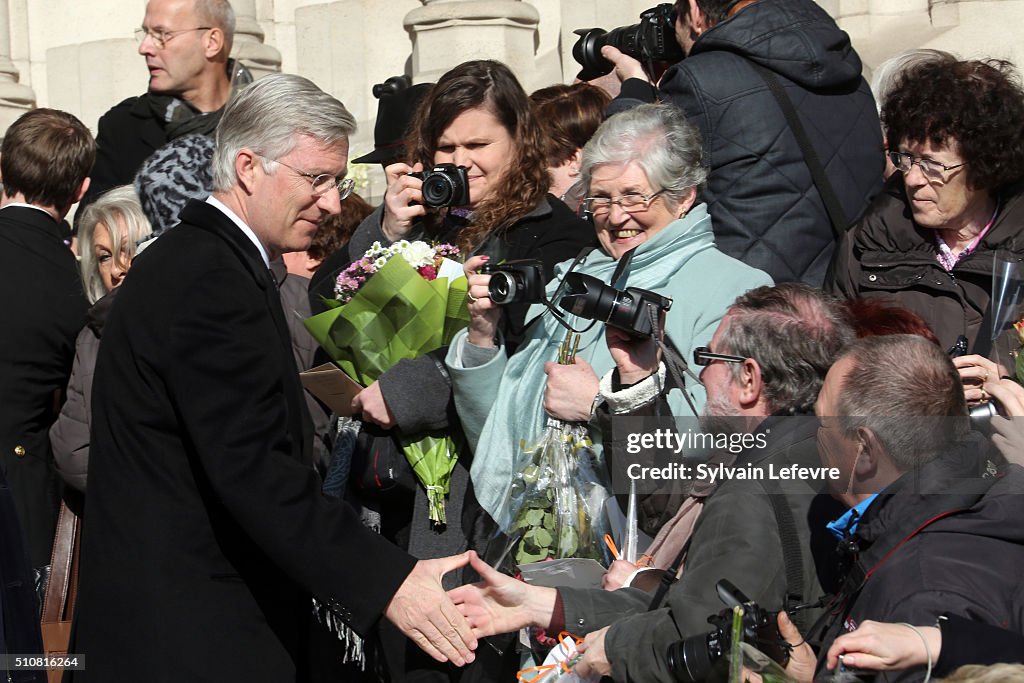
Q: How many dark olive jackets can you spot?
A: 1